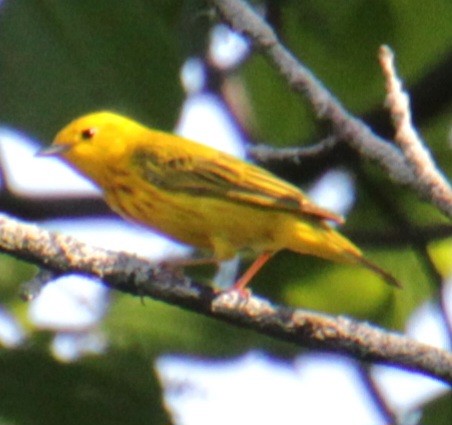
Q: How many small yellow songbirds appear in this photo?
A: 1